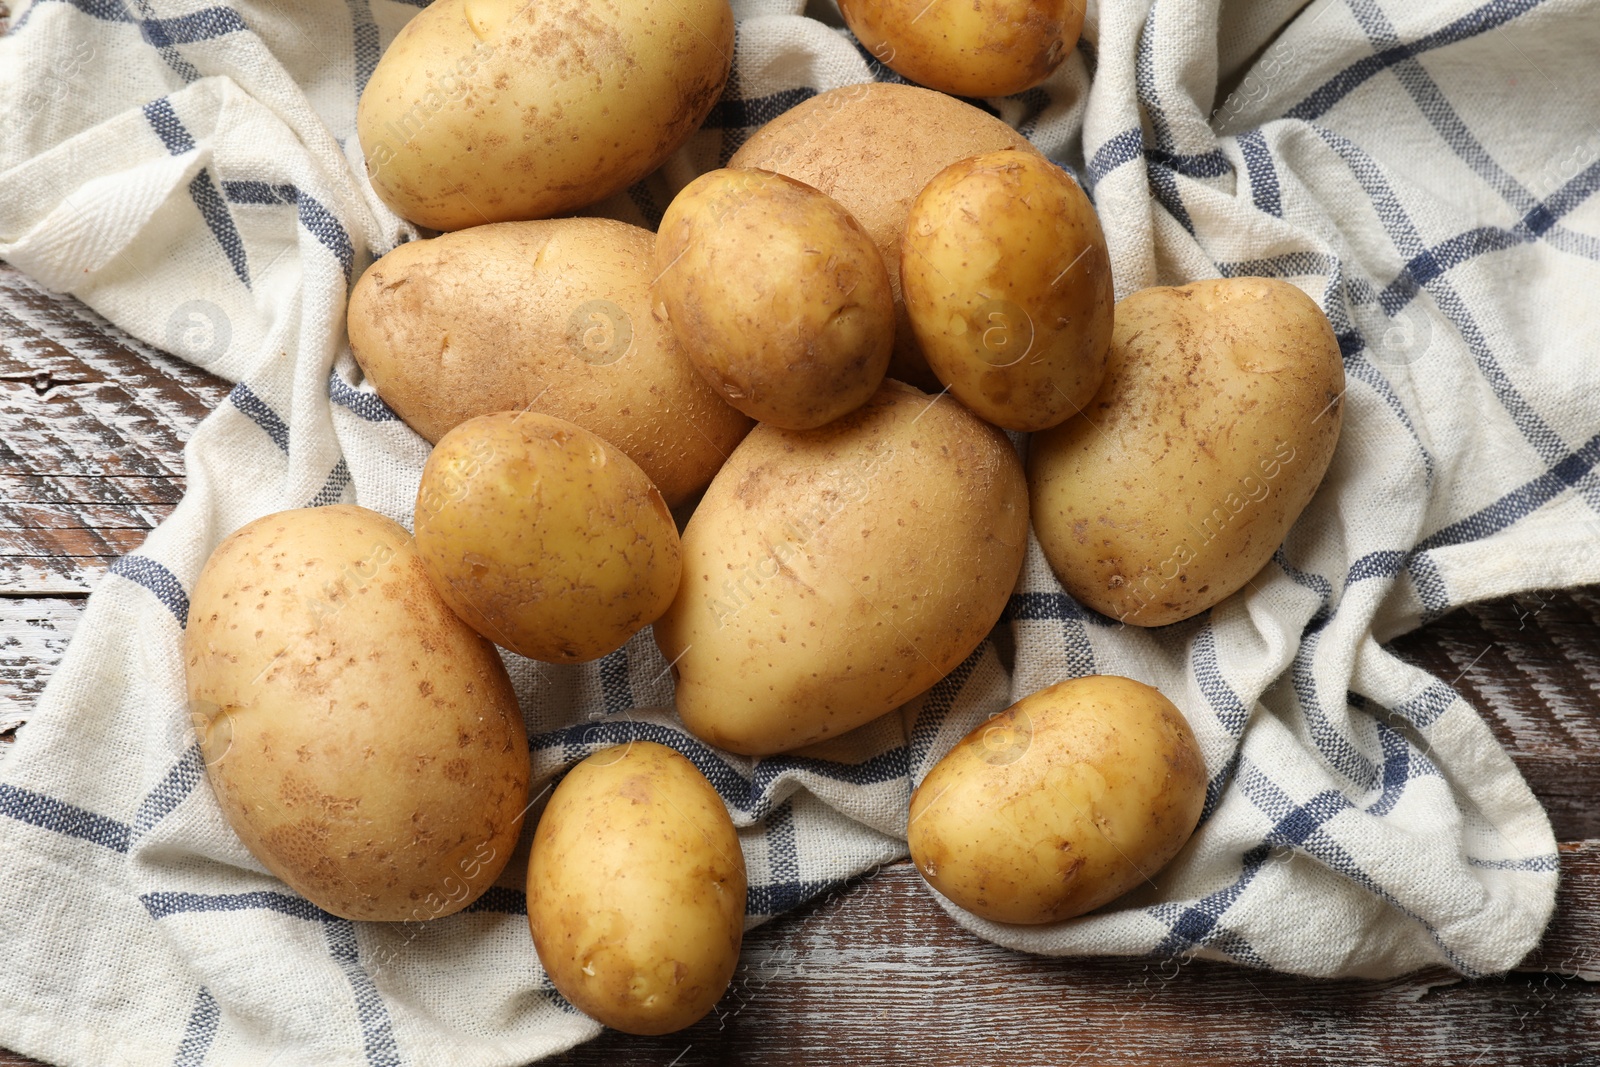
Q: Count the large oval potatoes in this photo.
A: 6